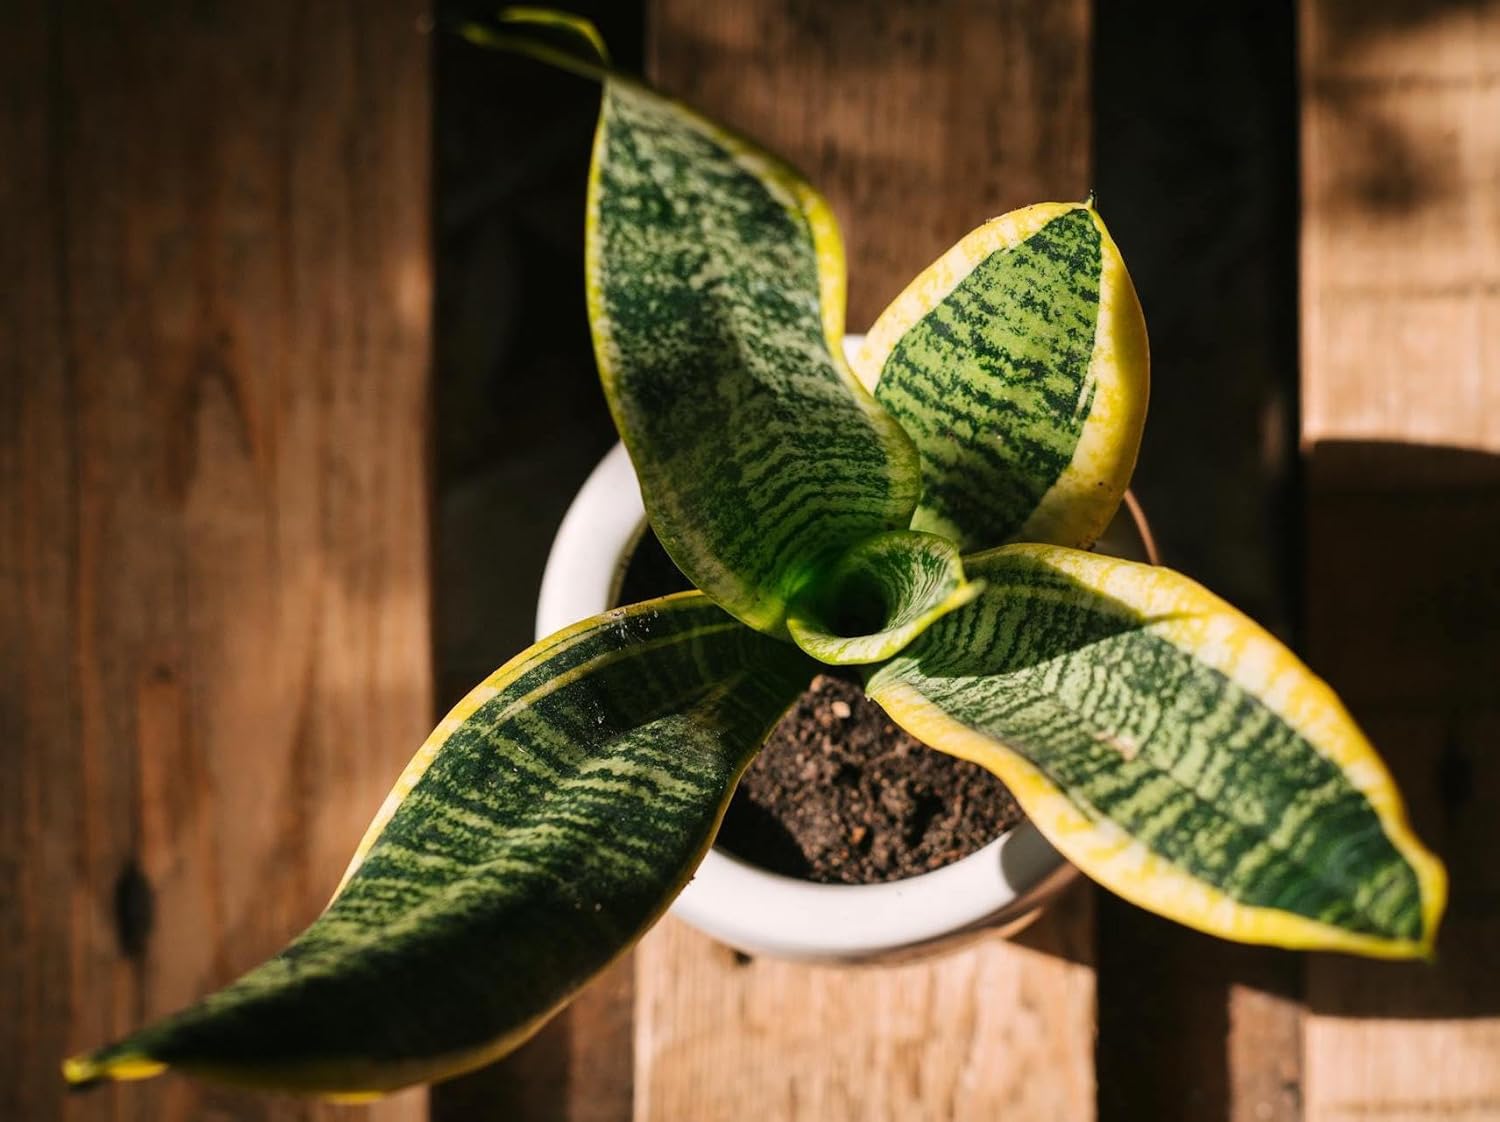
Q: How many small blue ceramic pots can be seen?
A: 0